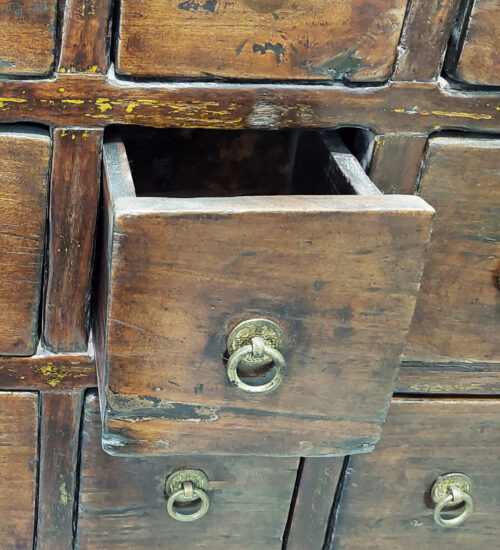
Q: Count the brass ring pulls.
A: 3